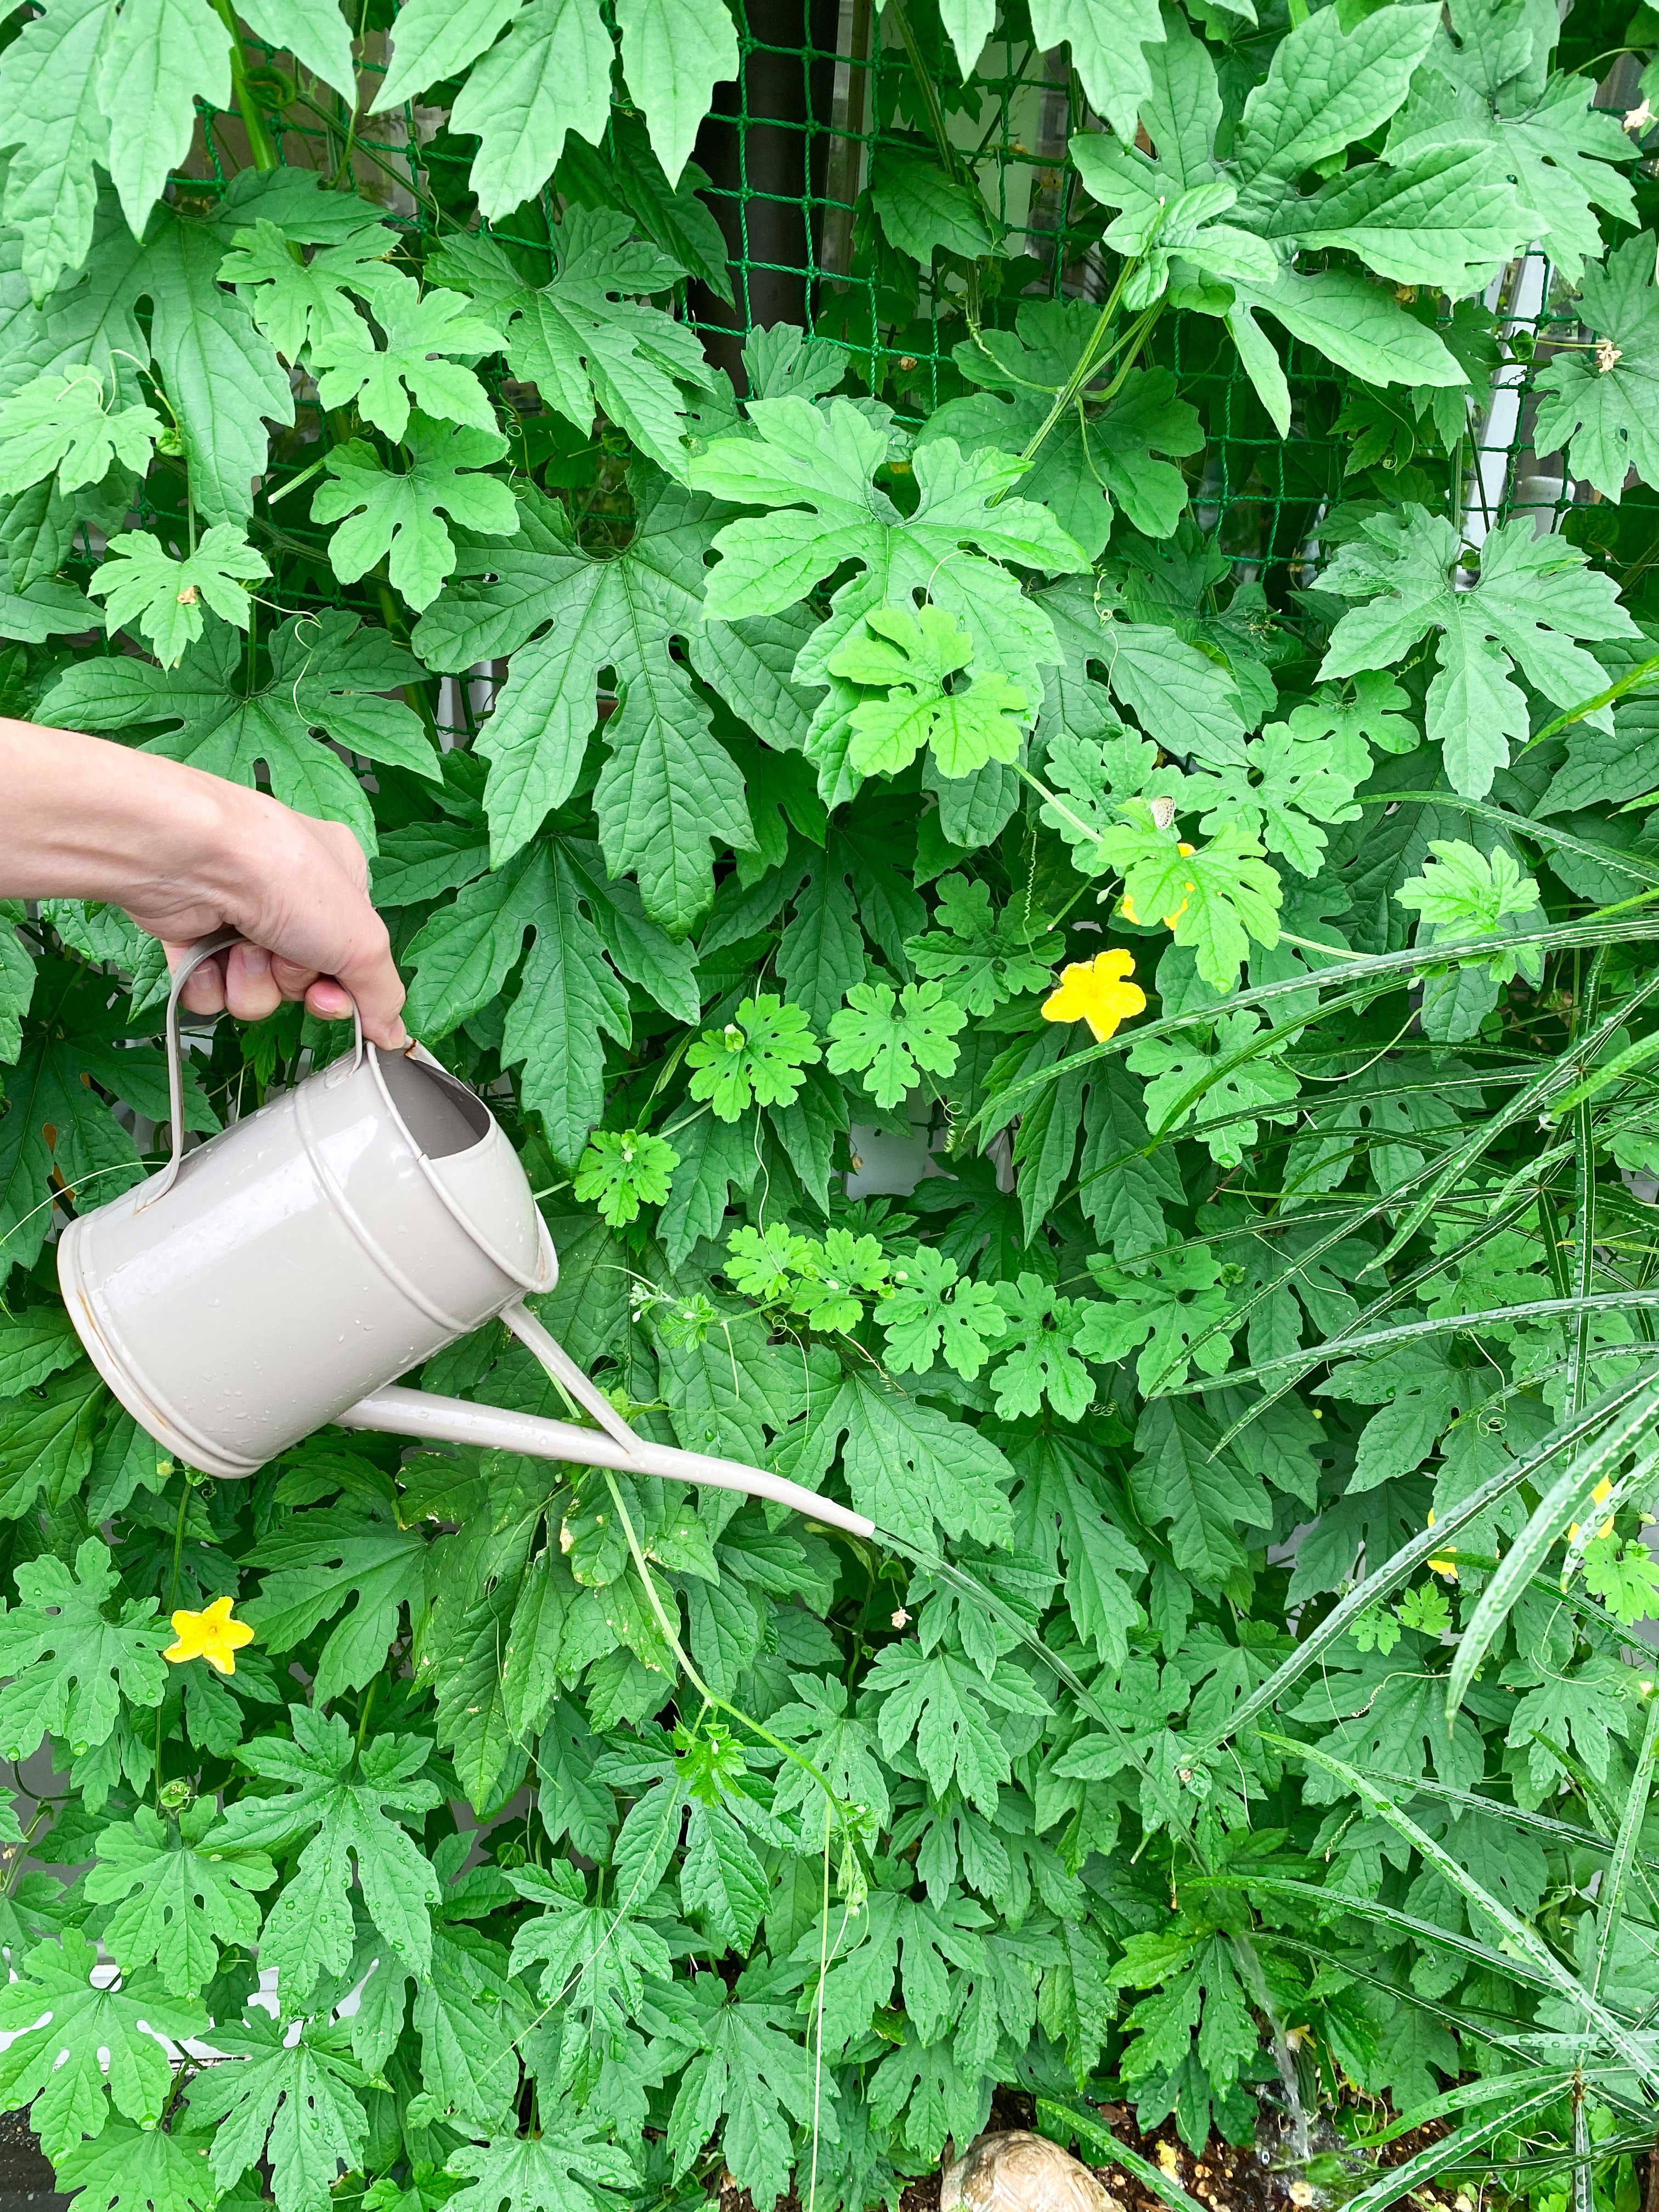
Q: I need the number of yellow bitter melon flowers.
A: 5